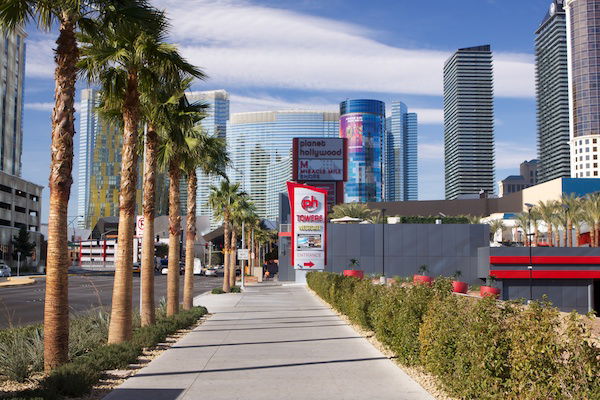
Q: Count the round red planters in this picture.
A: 4